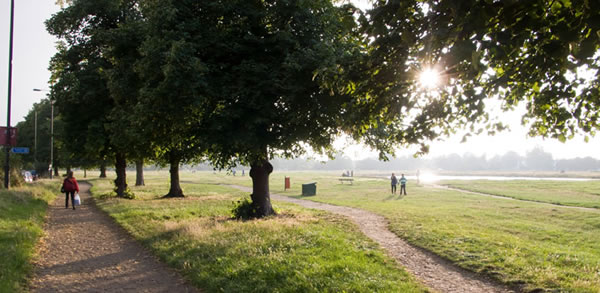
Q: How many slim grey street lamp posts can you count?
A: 2